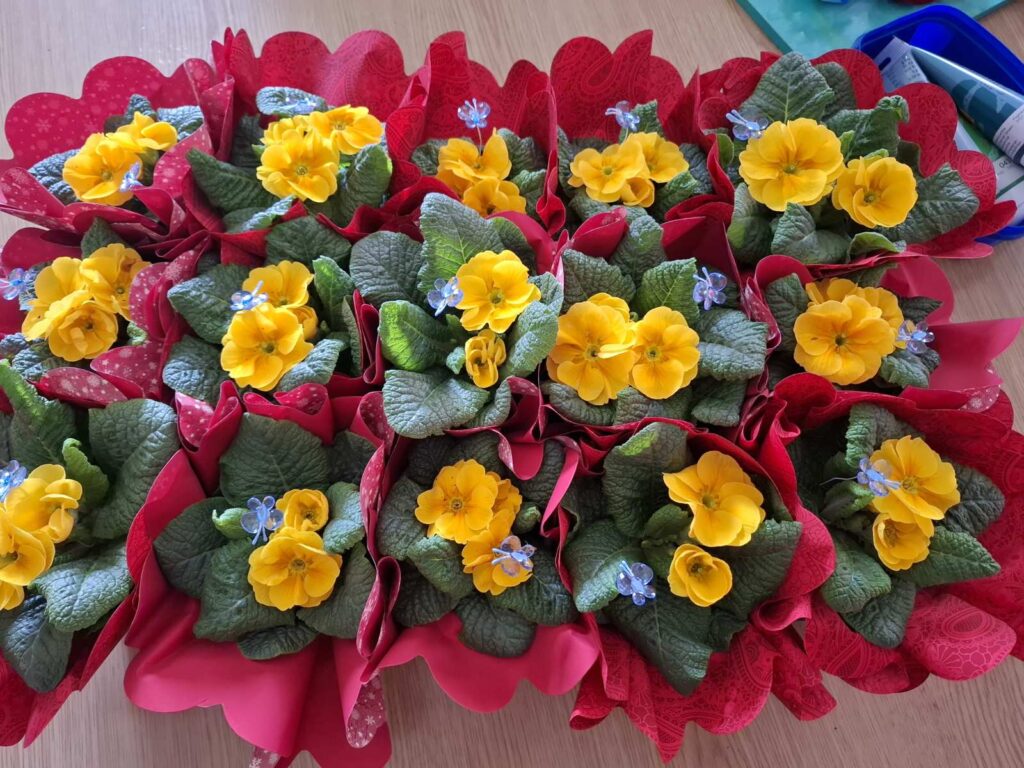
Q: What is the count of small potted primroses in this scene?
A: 15